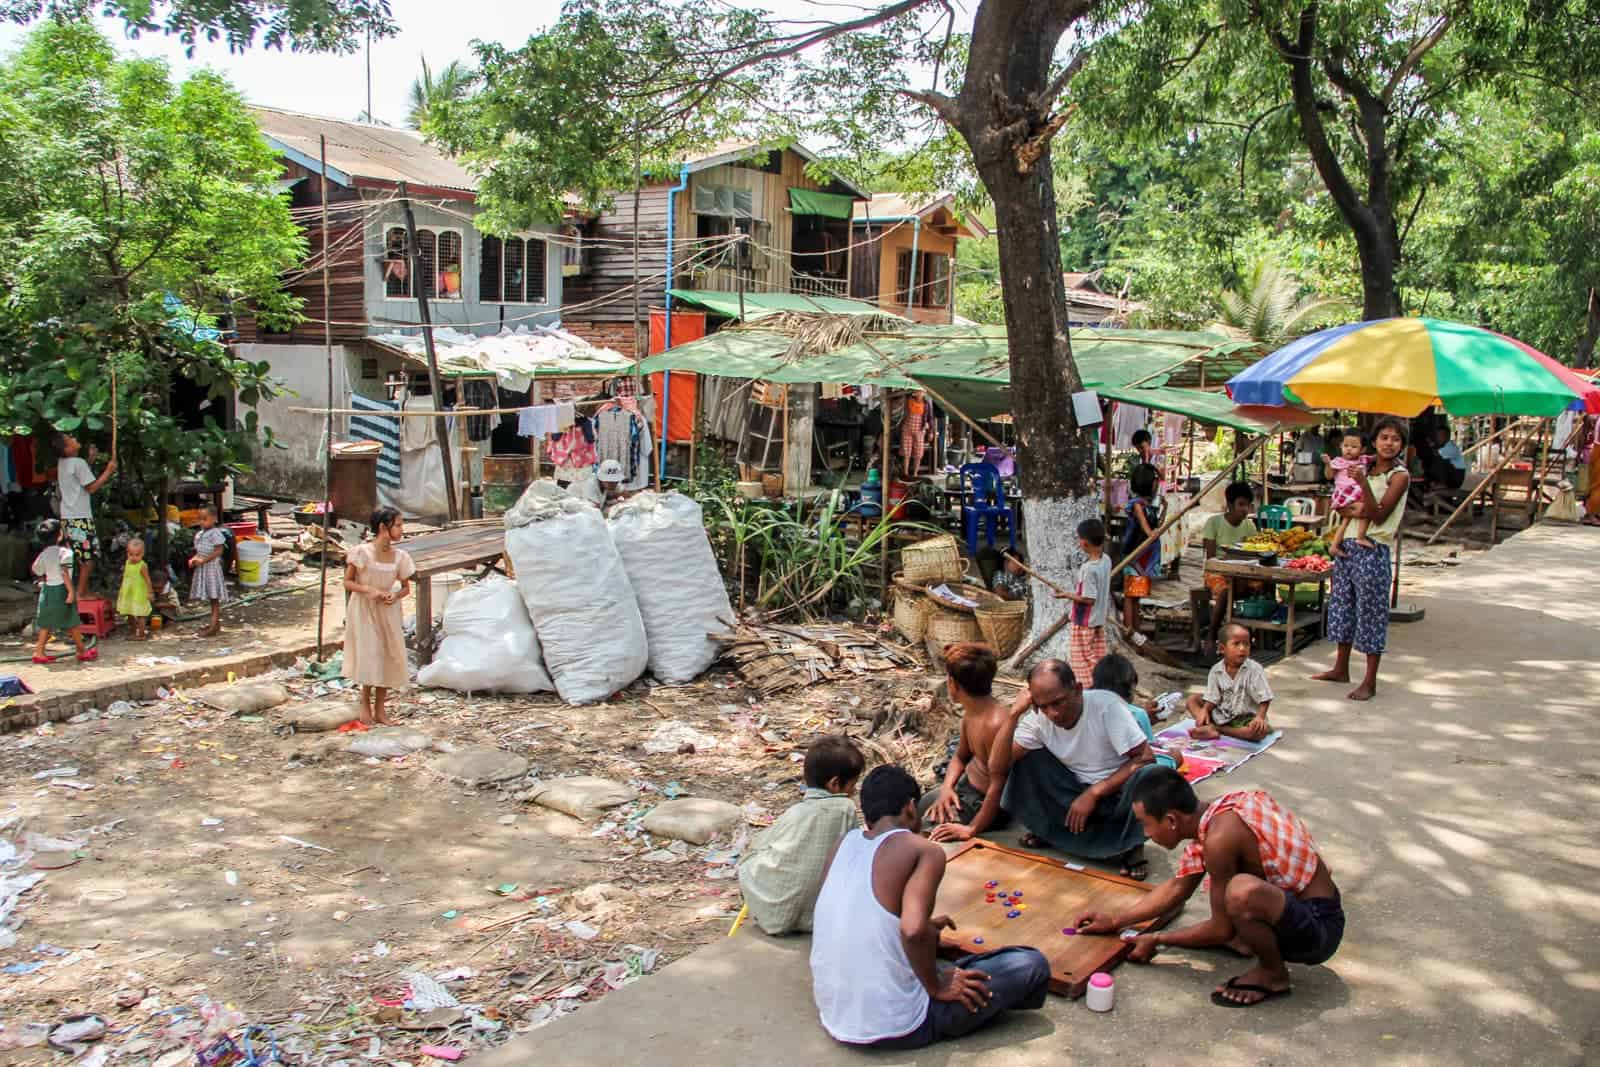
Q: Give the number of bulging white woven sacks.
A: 3